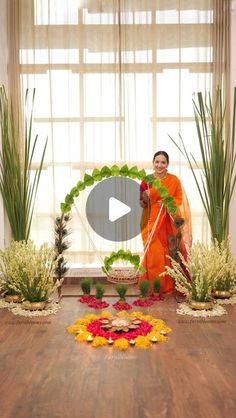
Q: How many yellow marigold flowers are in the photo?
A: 14